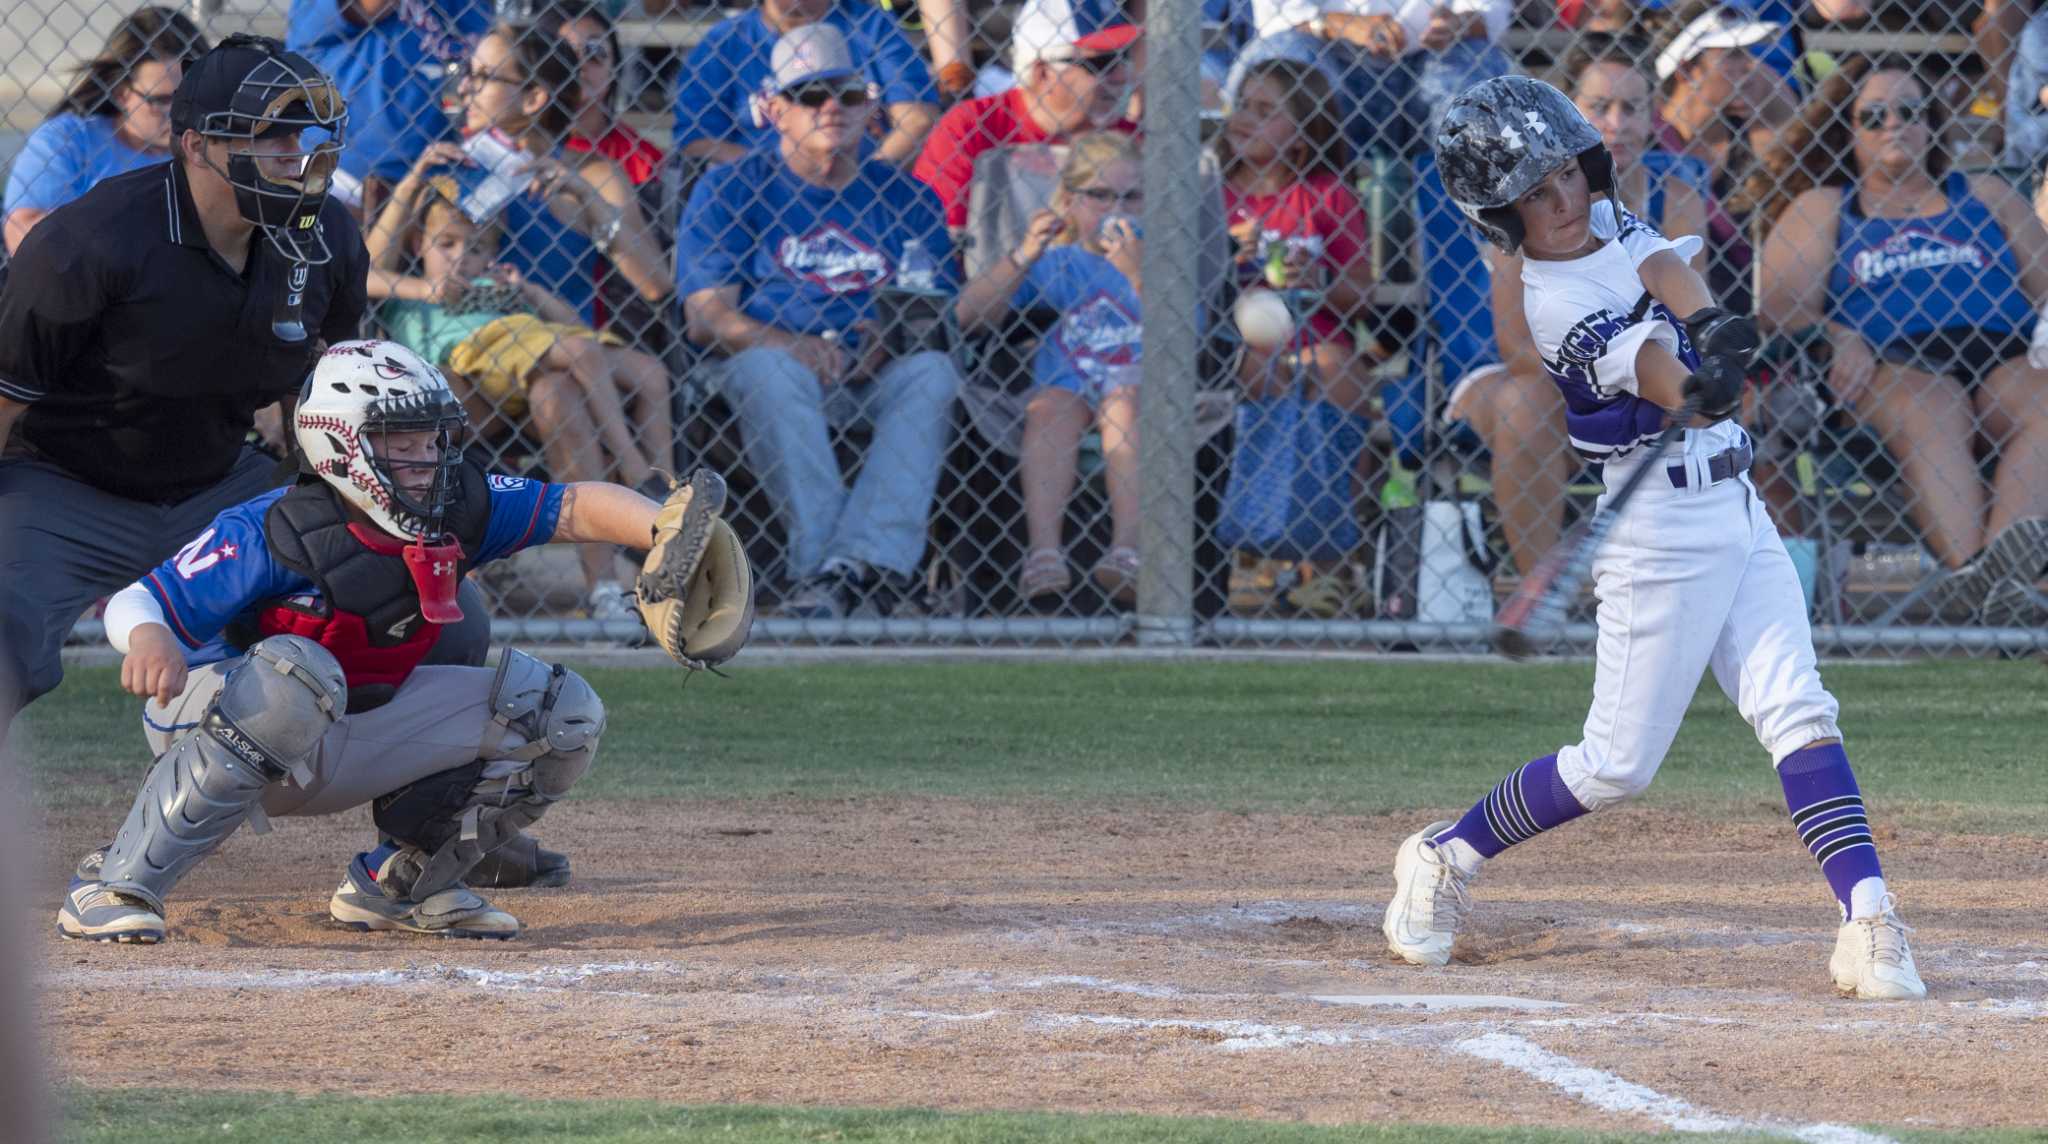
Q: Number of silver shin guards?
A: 2